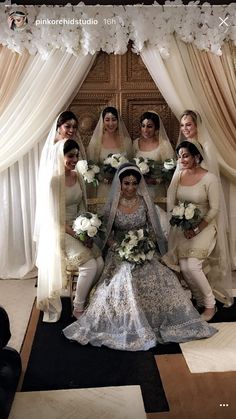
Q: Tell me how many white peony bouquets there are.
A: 7